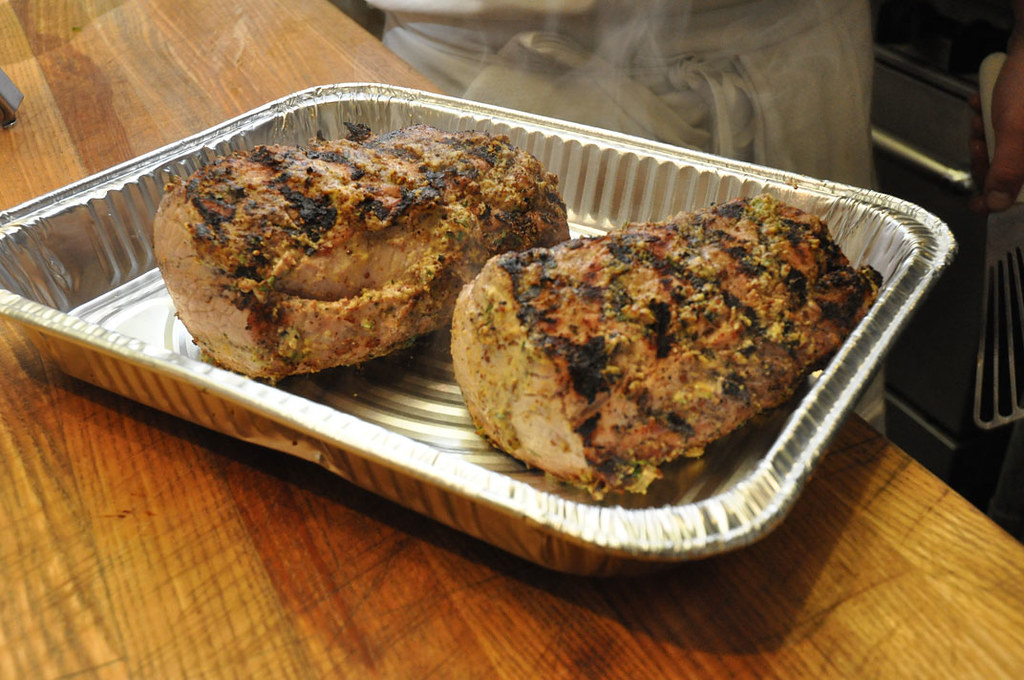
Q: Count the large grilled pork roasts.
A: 2